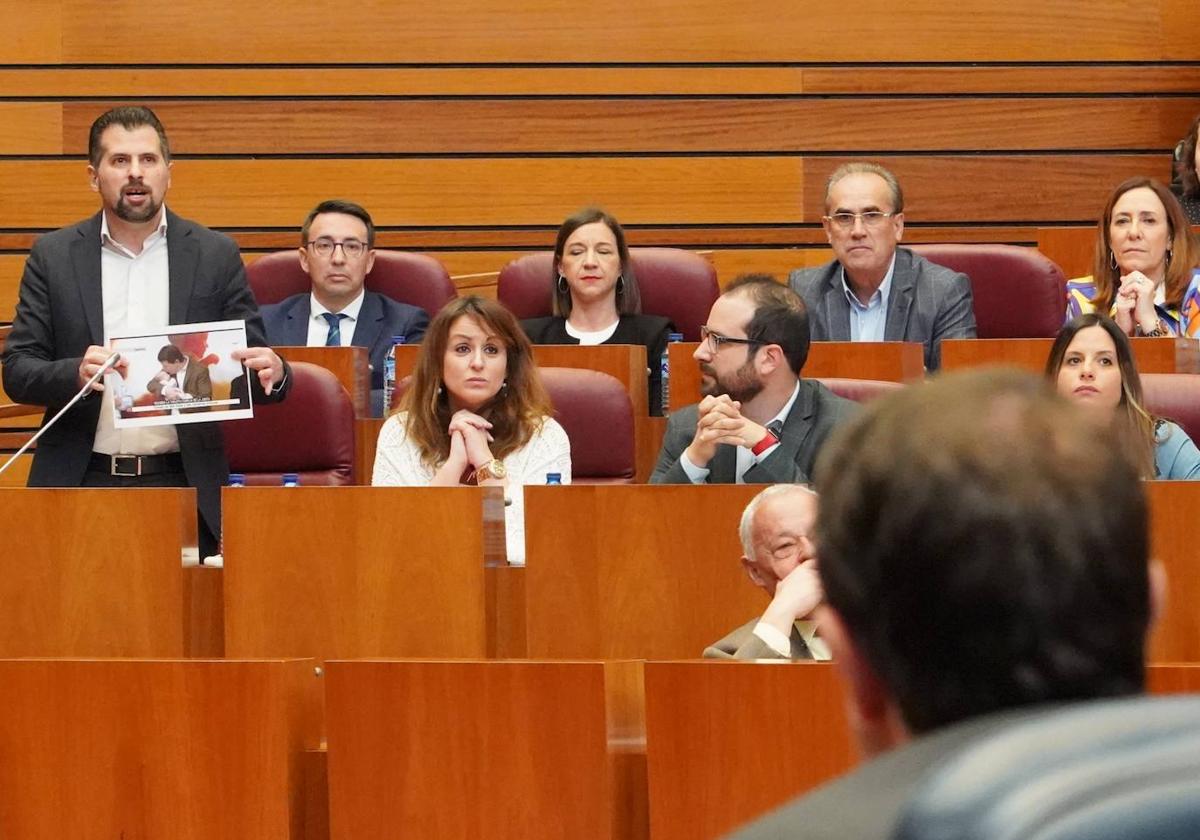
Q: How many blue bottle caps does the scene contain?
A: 5